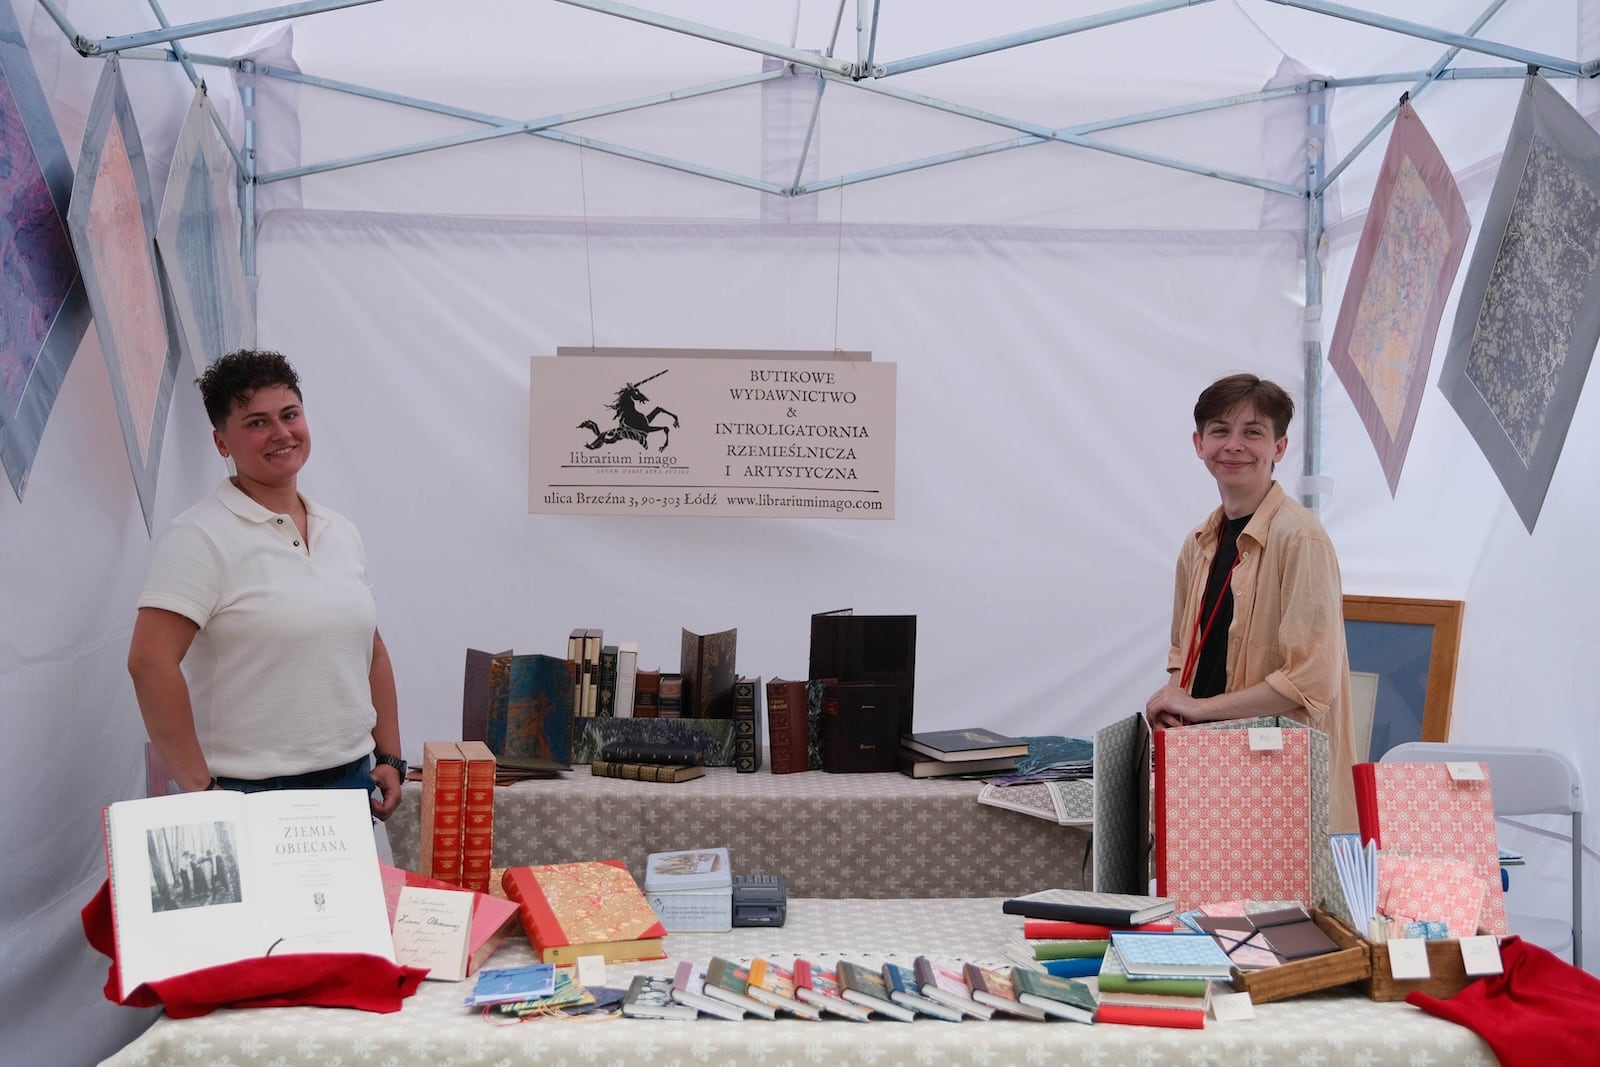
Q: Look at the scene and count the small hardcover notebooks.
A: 10